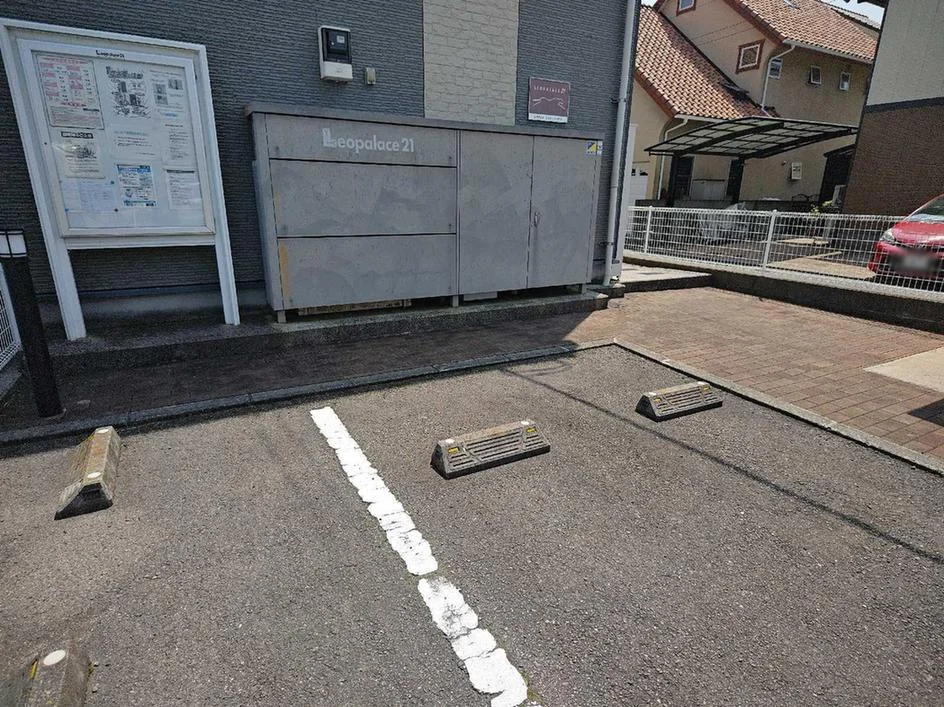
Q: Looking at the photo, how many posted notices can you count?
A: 9